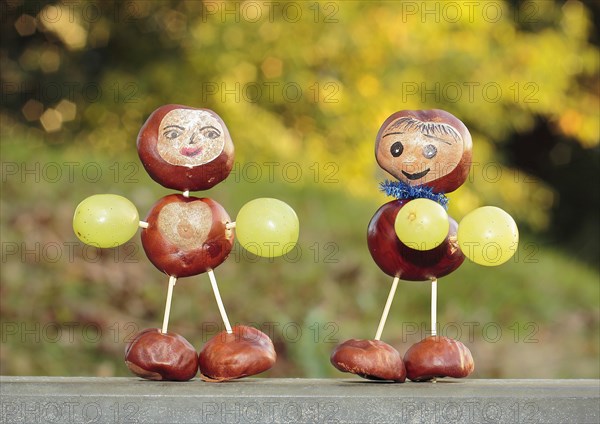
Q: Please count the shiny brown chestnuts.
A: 8